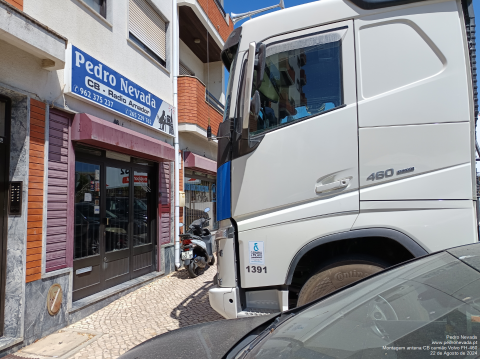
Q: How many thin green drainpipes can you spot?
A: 0